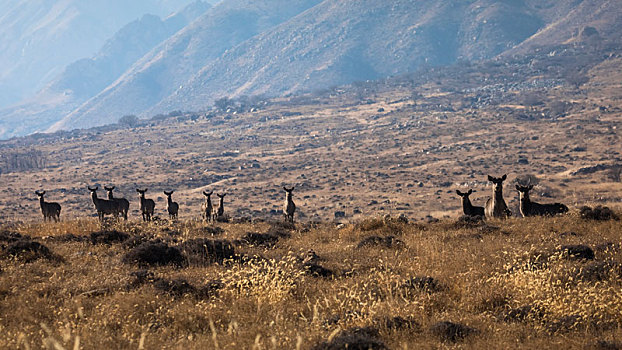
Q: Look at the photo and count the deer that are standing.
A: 11